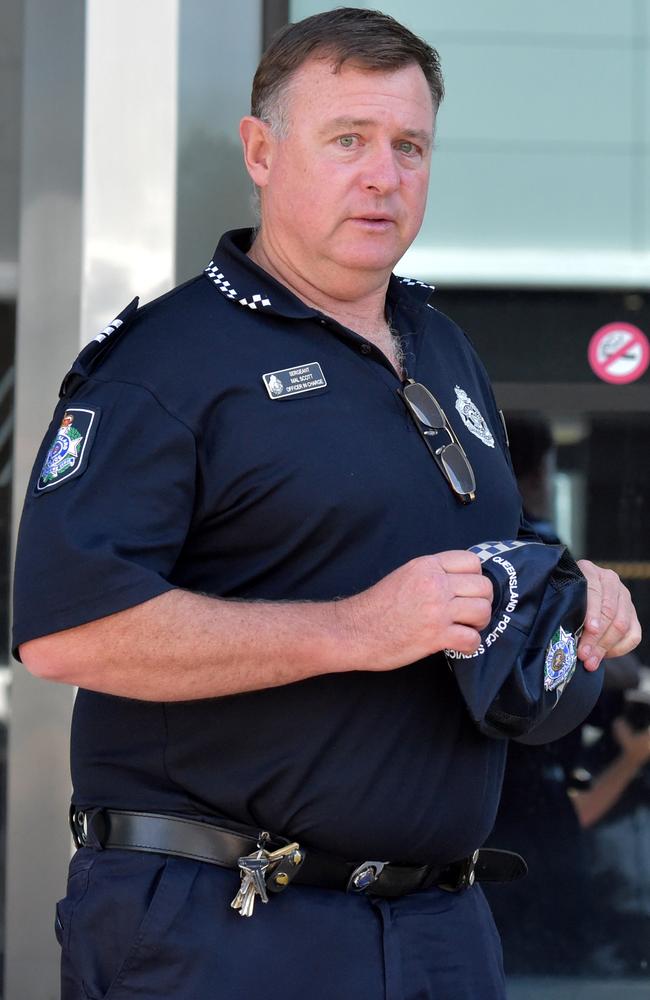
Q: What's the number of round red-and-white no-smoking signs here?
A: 1